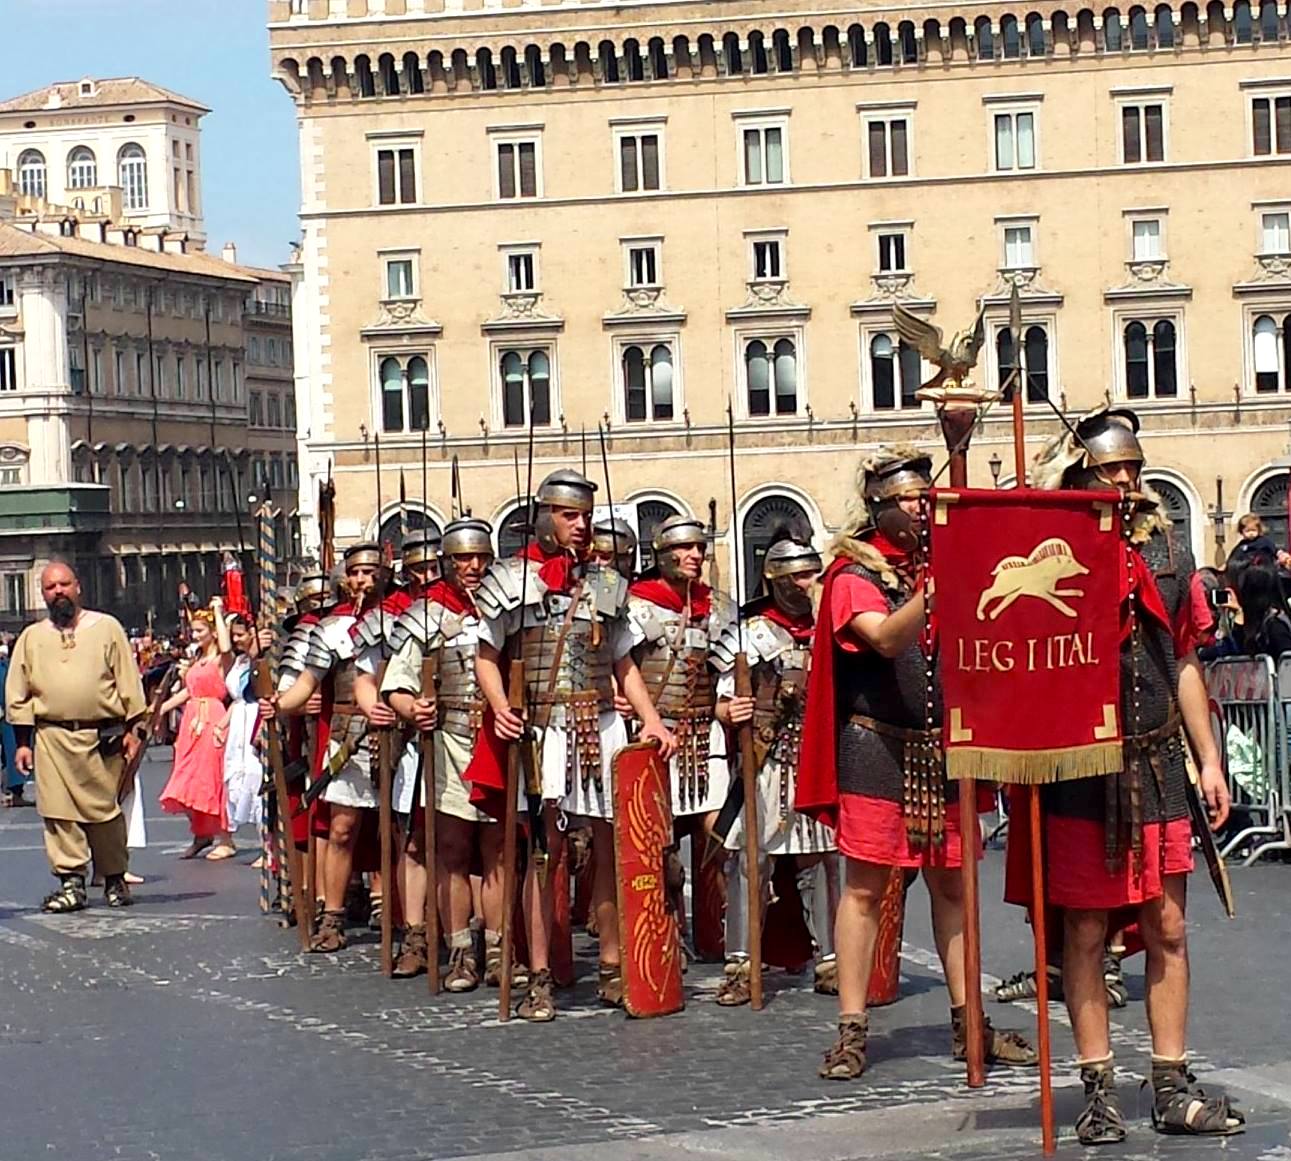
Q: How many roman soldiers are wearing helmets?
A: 10